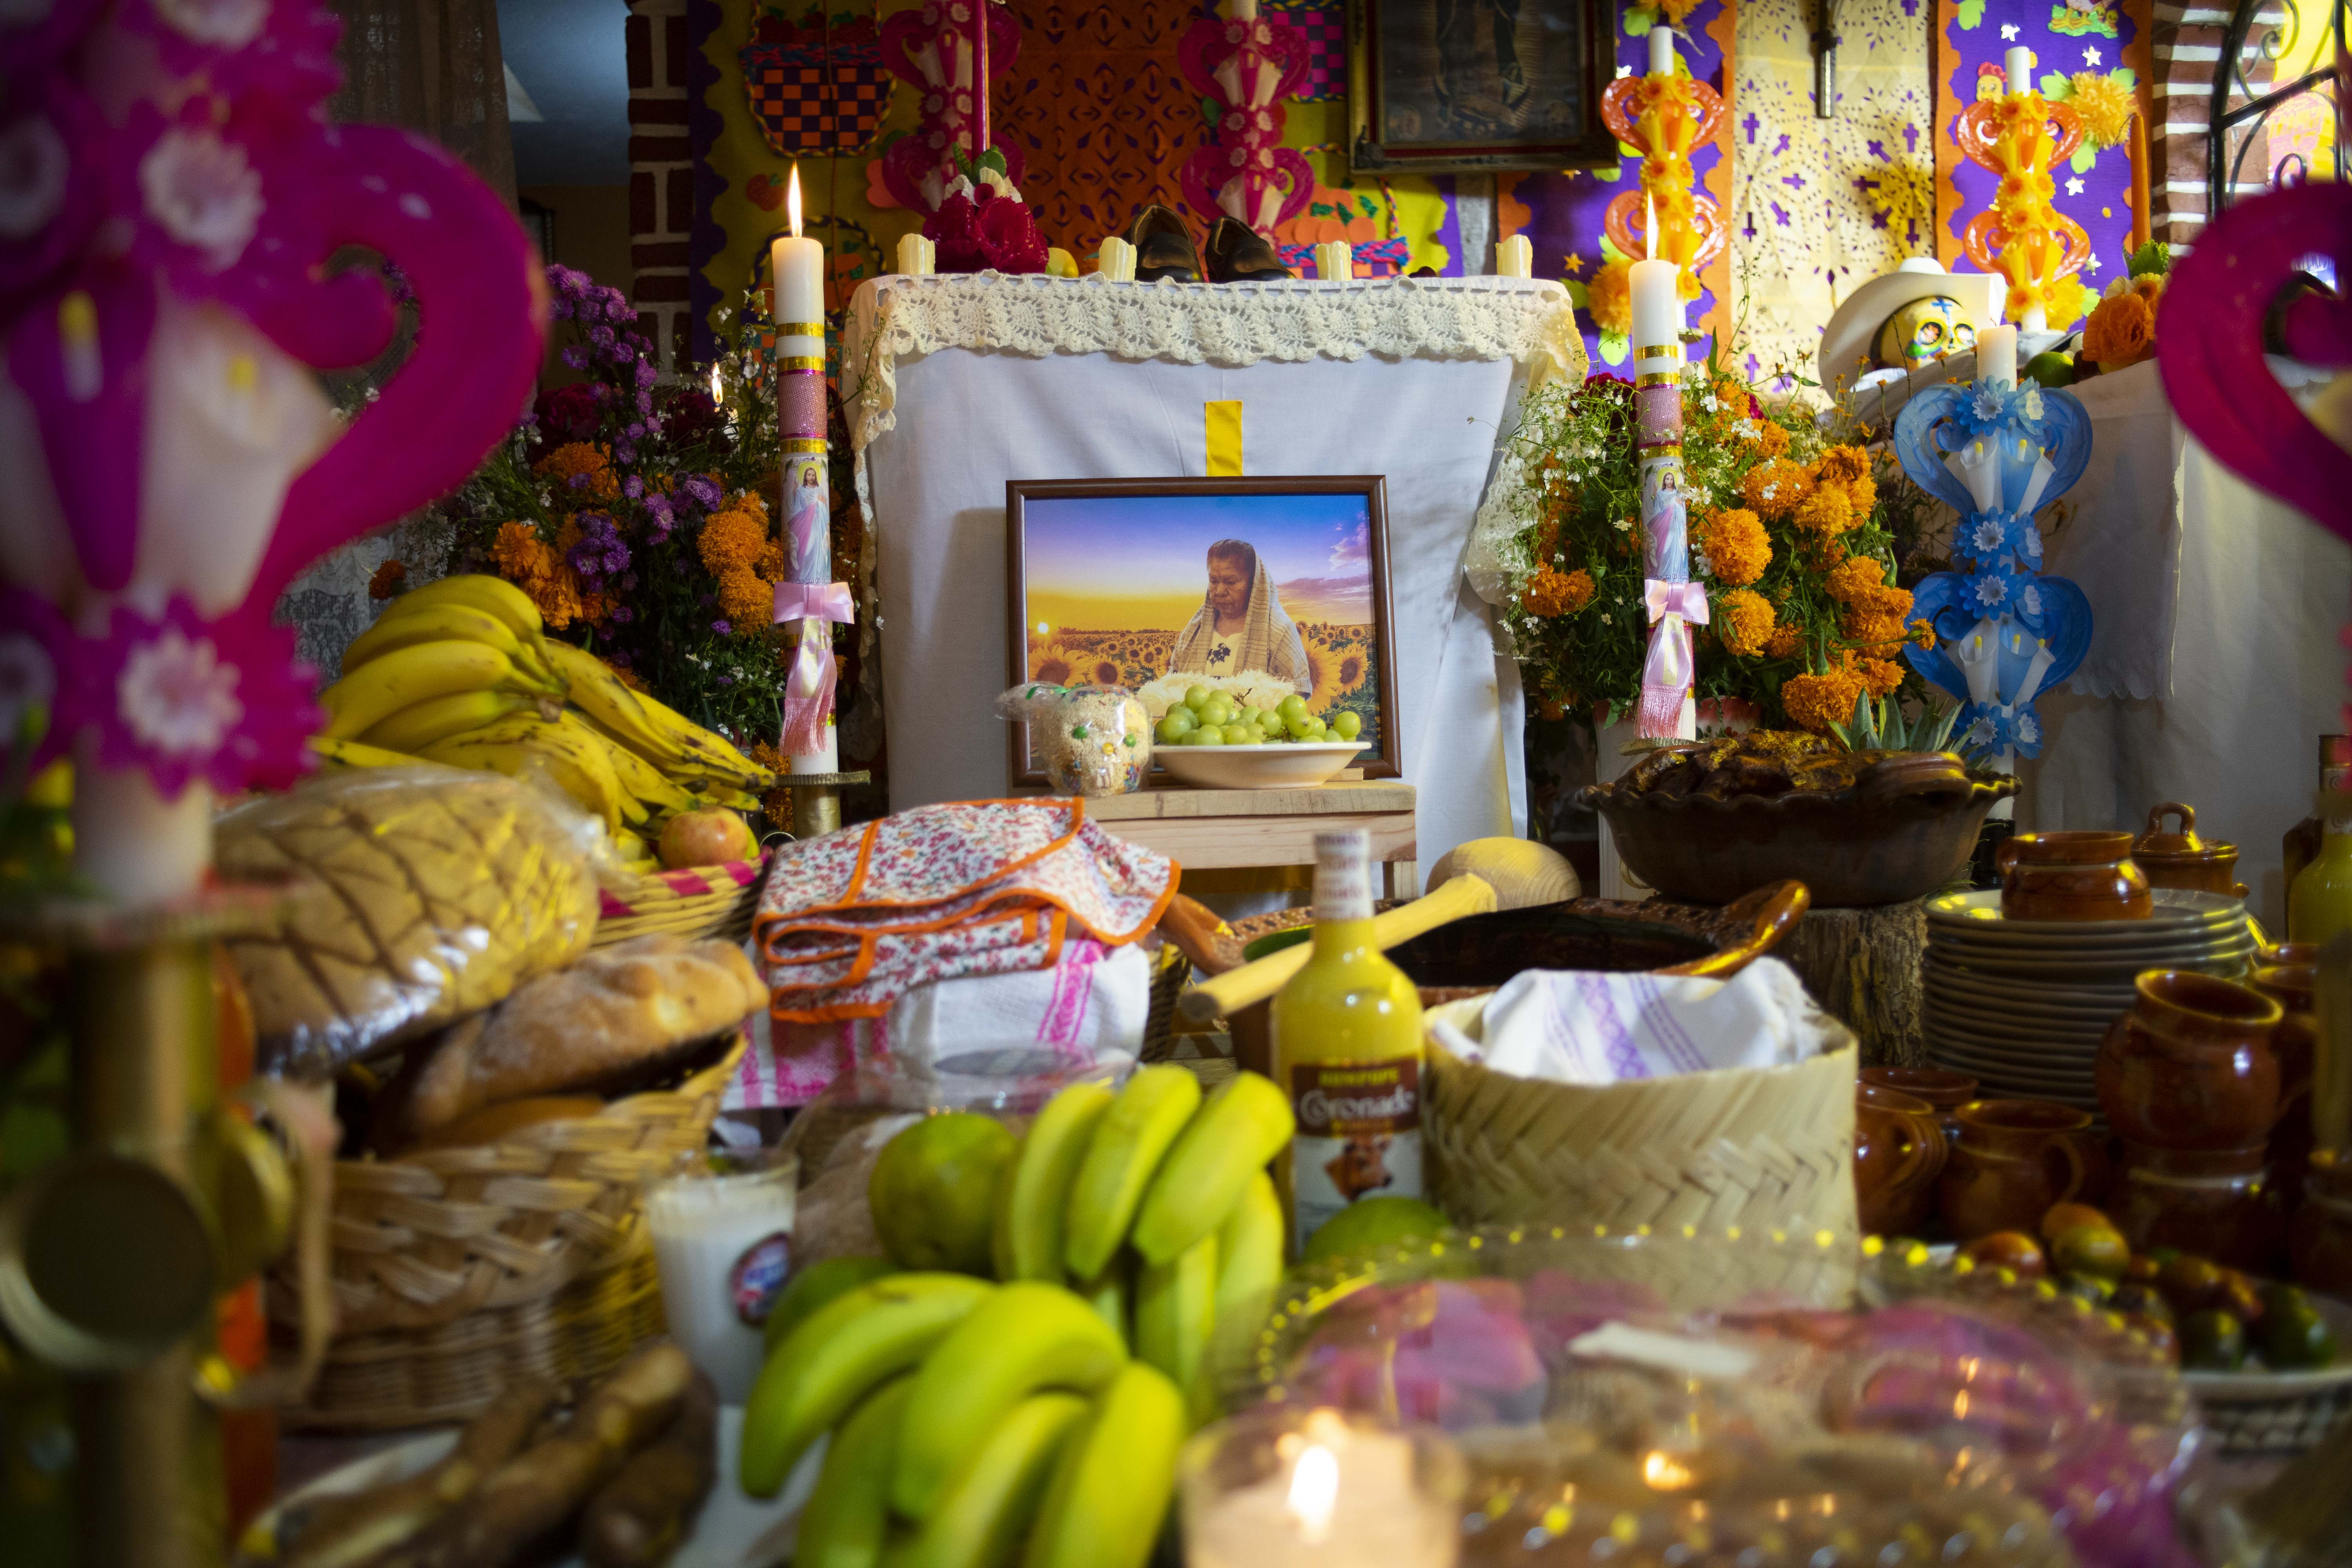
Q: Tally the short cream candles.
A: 4